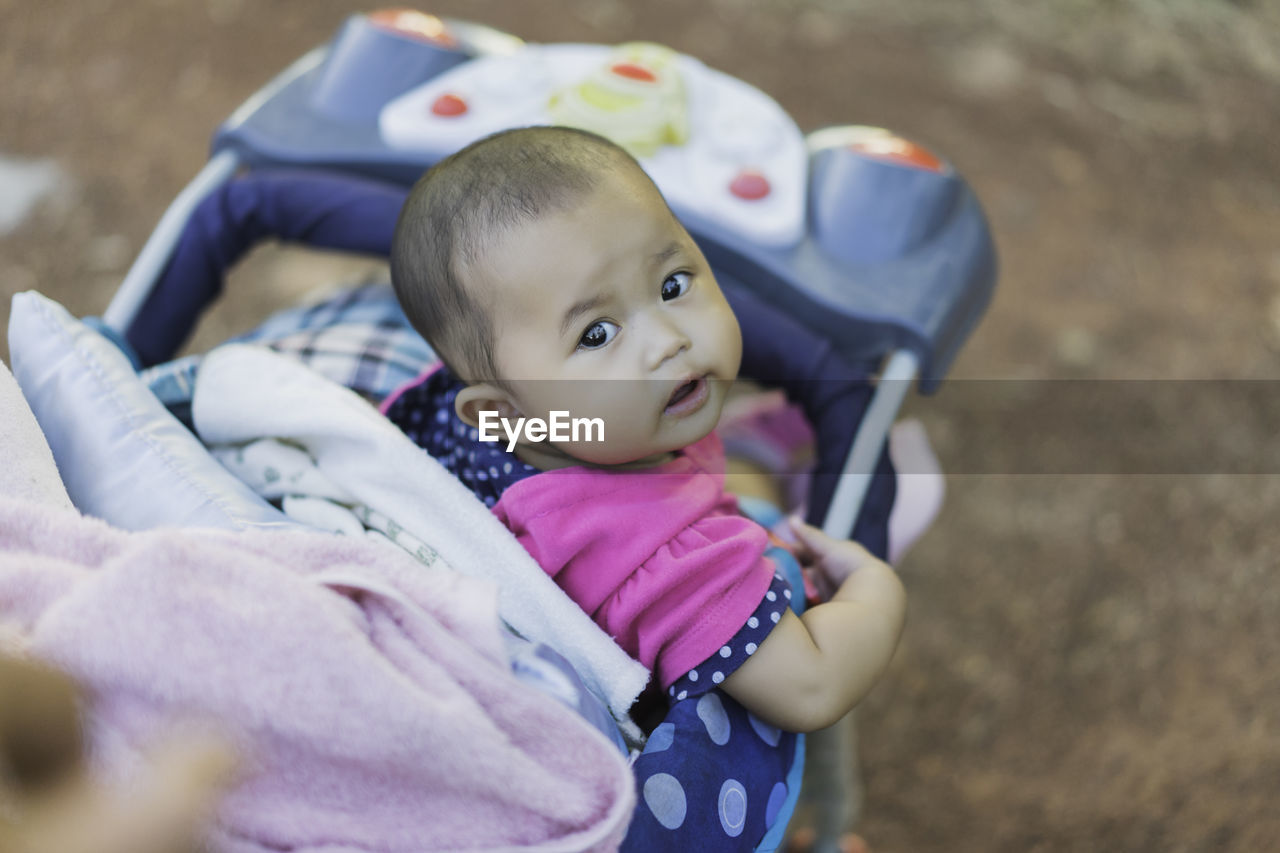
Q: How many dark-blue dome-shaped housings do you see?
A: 2